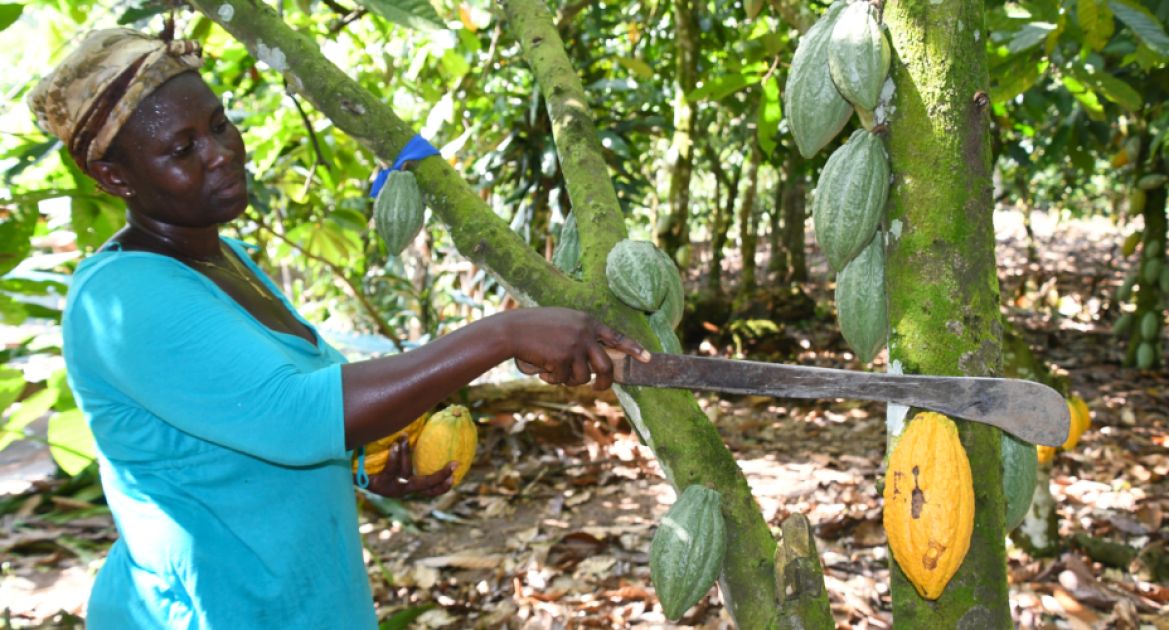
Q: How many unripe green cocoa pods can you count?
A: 11